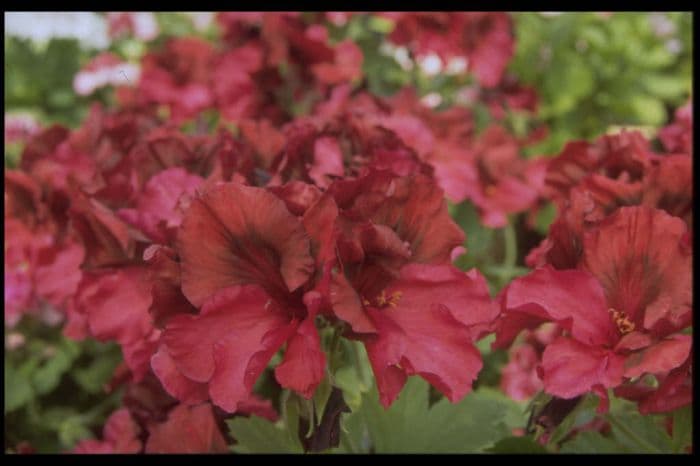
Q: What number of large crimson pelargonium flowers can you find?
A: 3